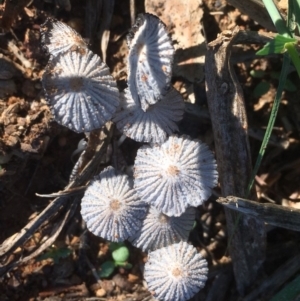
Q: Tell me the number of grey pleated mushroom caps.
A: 8